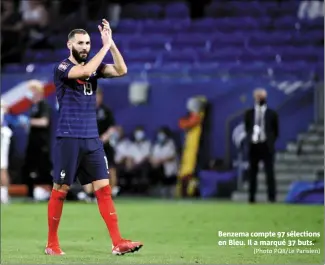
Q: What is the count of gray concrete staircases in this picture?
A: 1